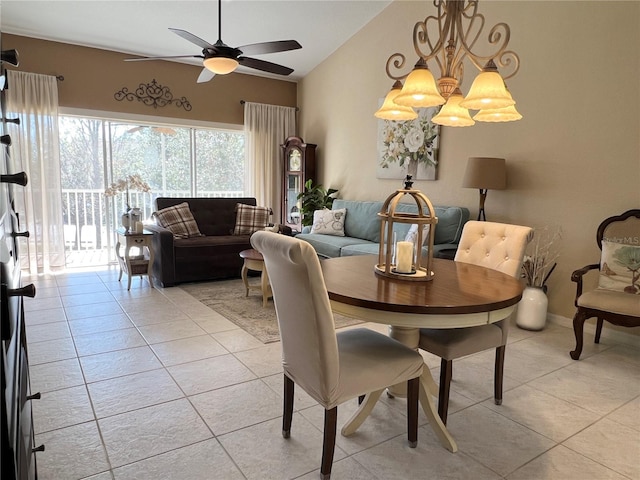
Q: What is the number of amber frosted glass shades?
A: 5